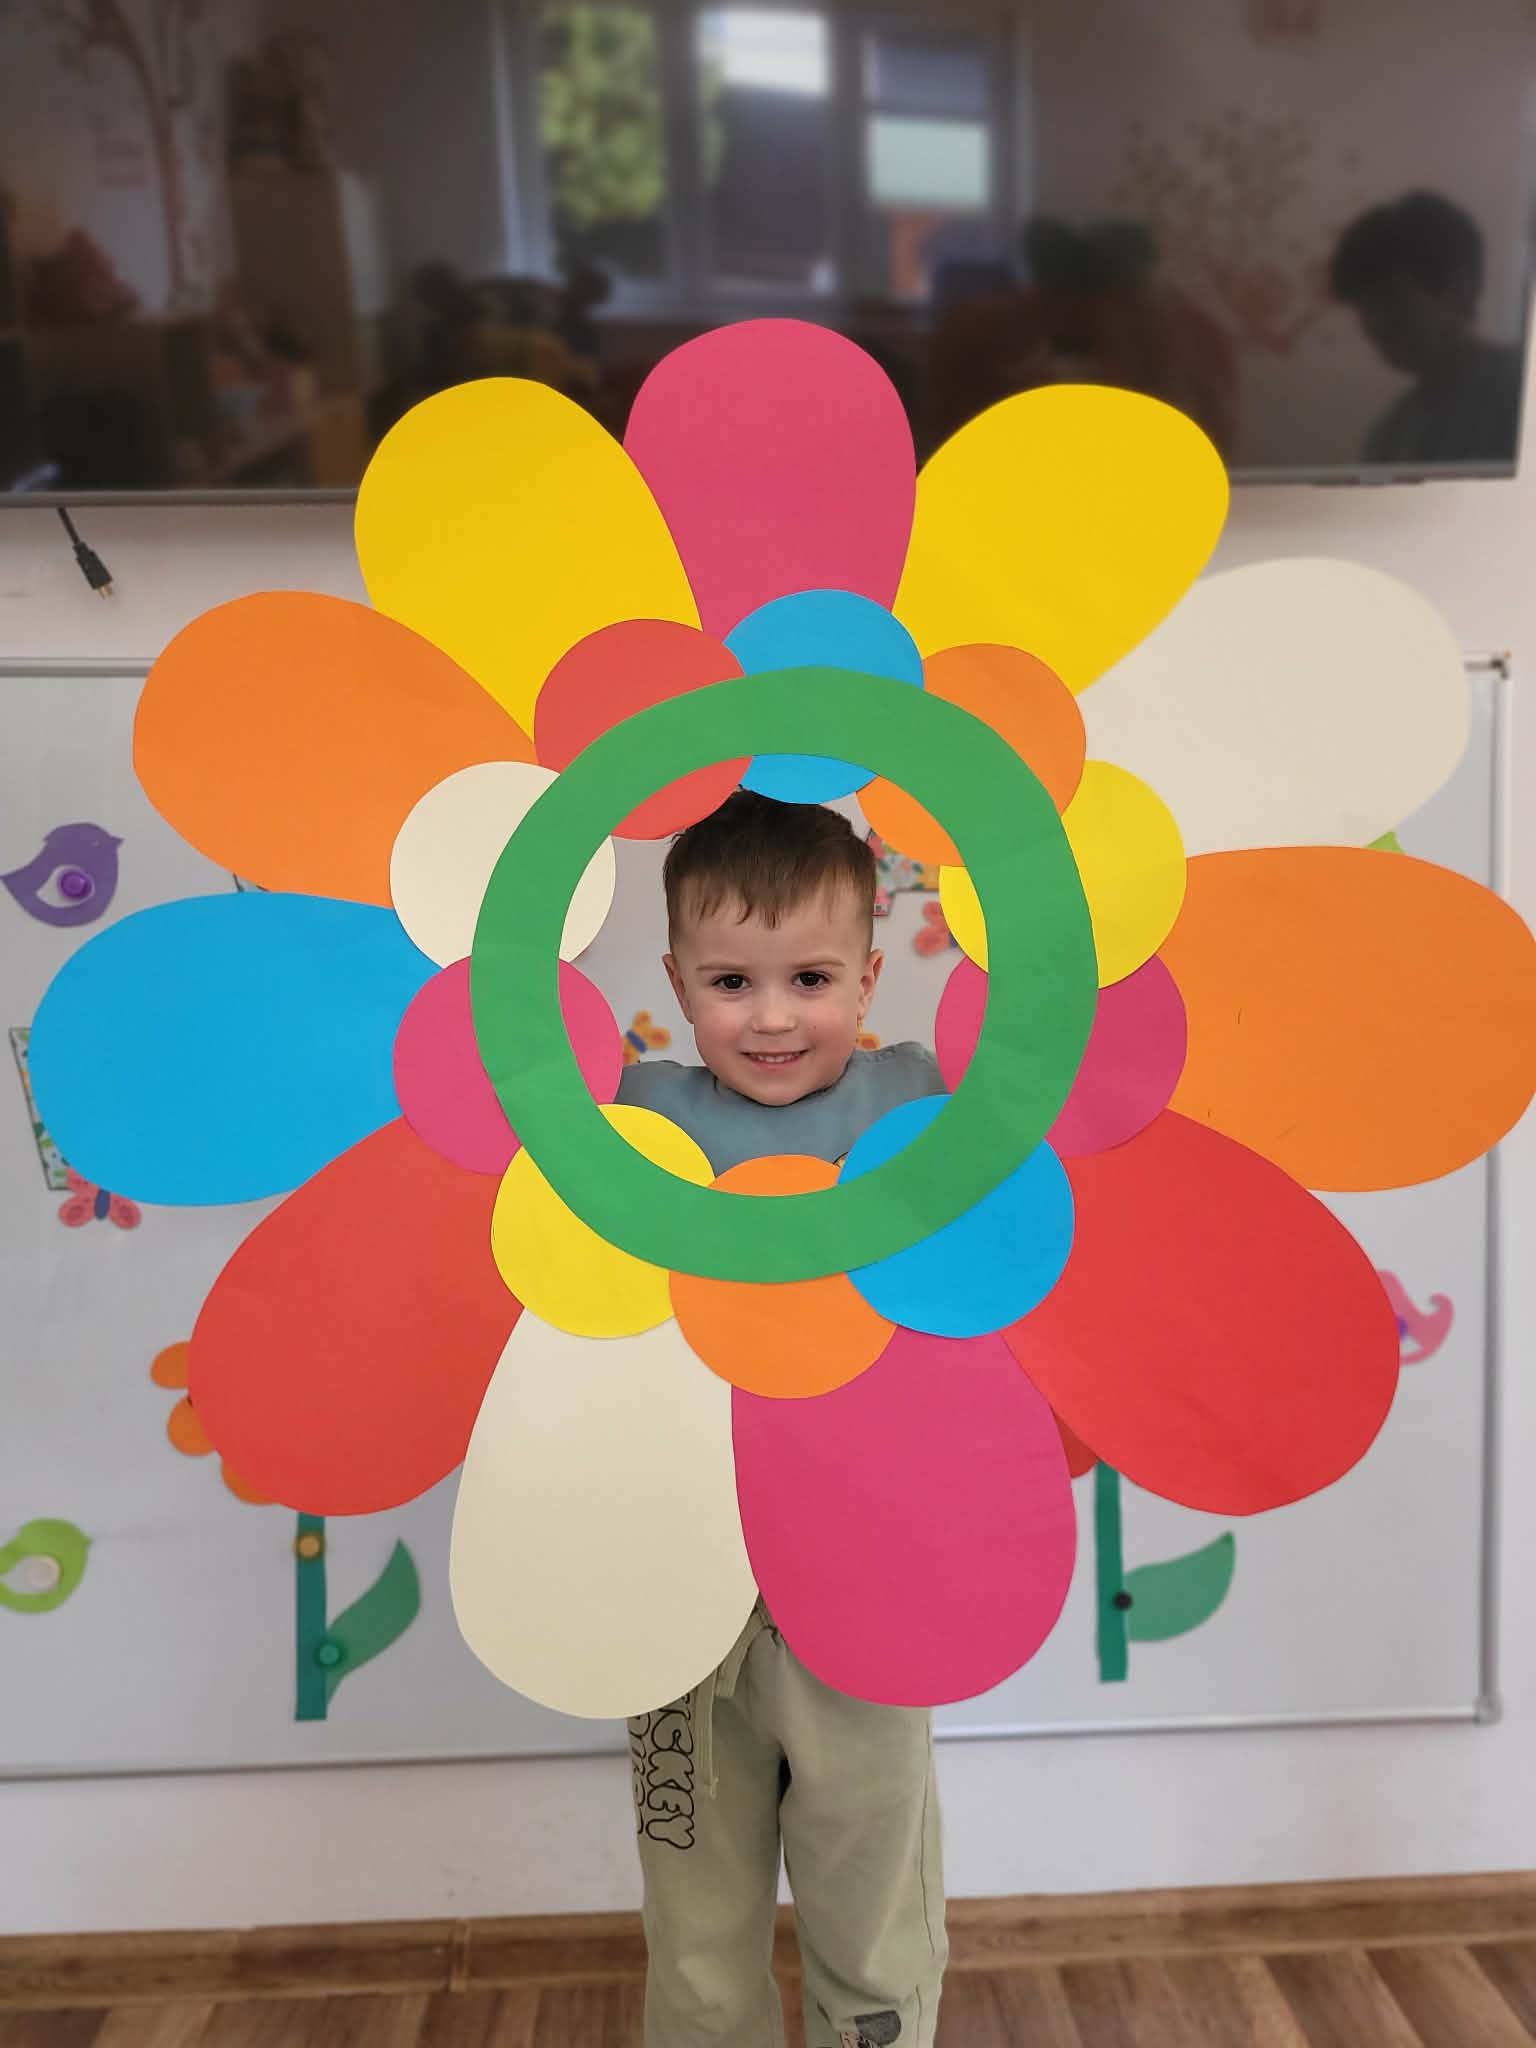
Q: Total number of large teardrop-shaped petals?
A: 11